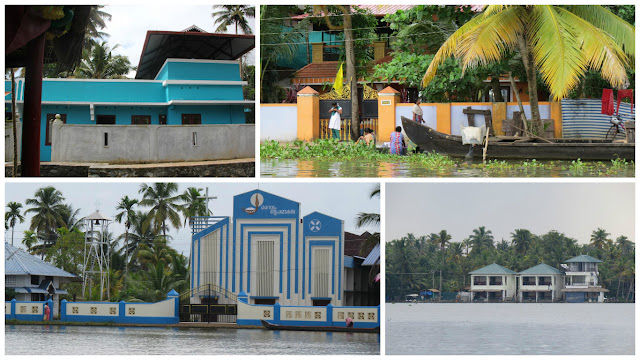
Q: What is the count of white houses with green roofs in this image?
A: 3